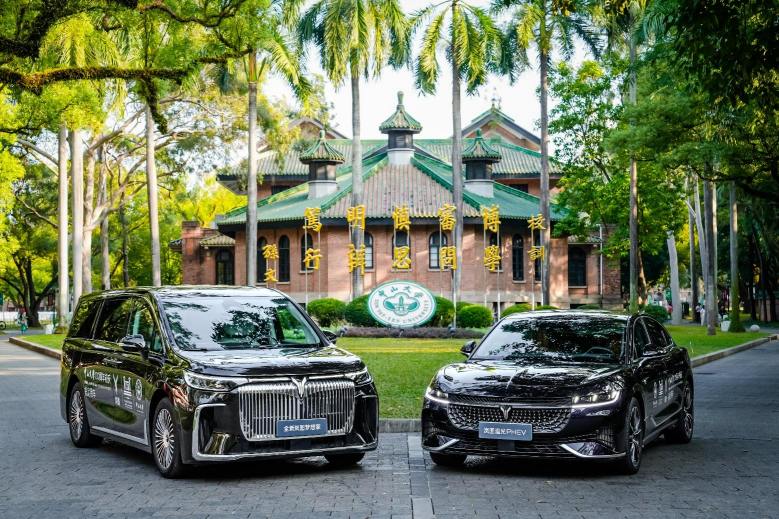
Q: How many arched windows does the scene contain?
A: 11